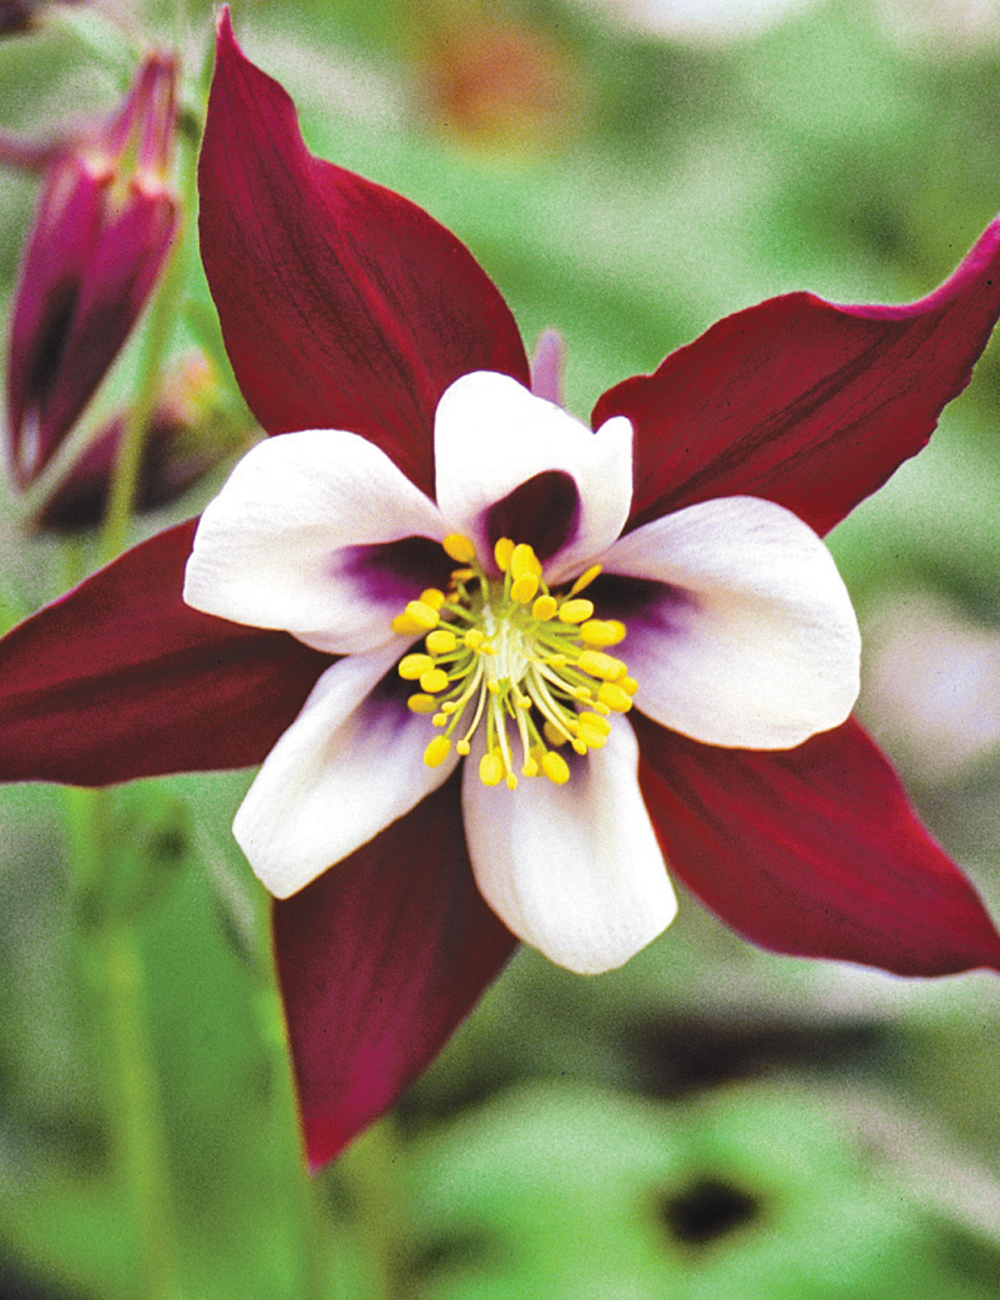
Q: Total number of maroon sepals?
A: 5